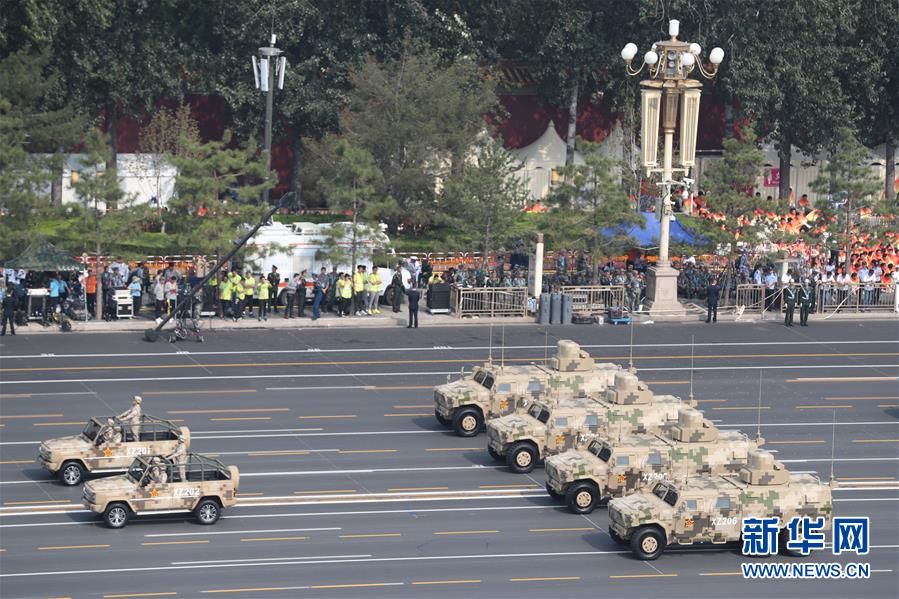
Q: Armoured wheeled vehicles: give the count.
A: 4